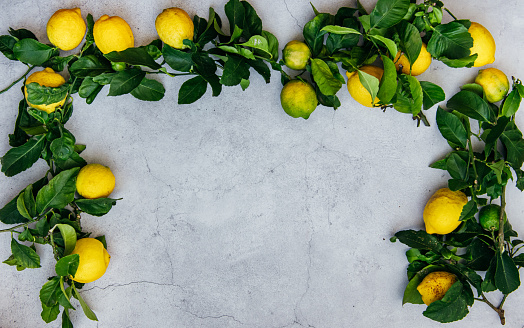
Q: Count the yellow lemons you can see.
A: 12